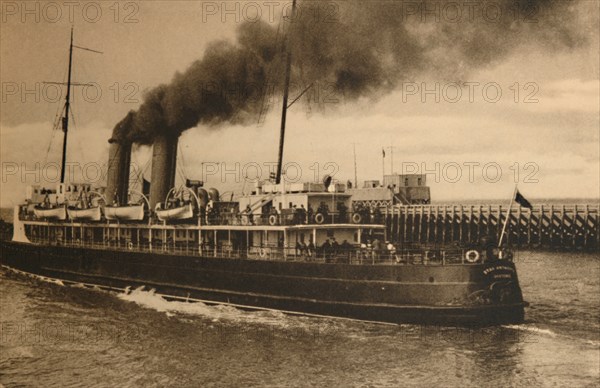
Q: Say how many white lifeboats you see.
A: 4